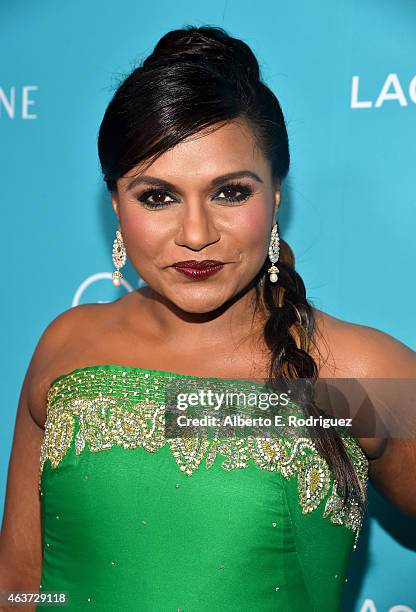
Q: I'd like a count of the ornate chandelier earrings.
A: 2